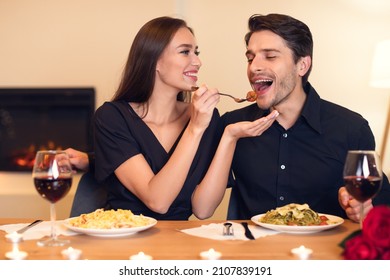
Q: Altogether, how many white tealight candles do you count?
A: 6